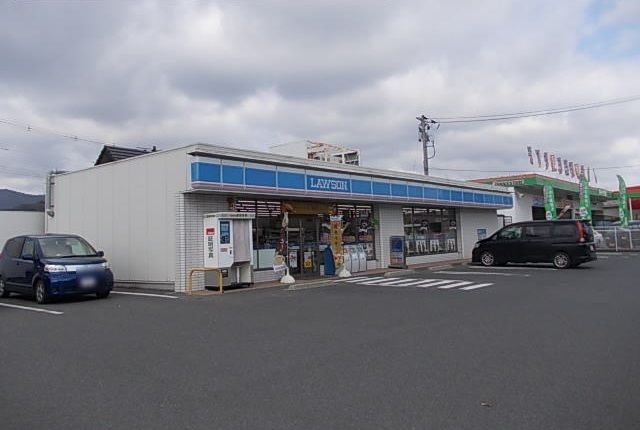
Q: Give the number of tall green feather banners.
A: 3